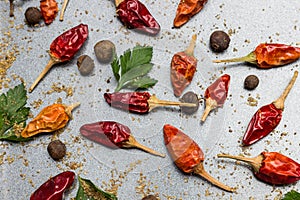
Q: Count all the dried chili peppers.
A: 14